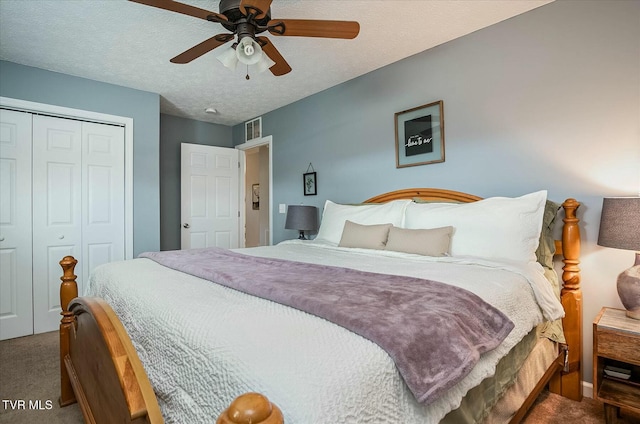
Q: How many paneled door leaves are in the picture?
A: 4